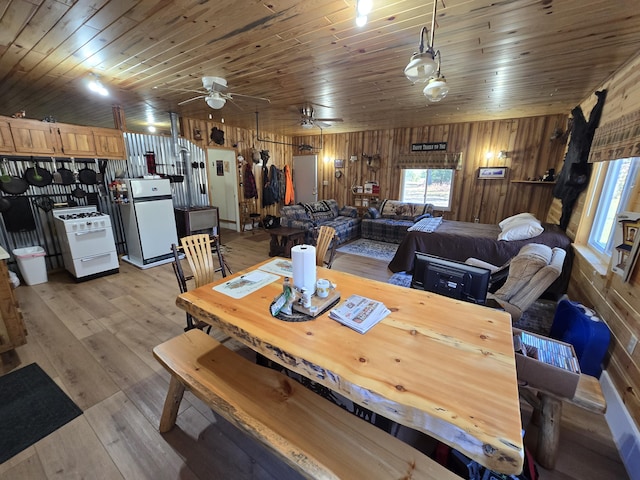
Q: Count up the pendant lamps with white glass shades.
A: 2